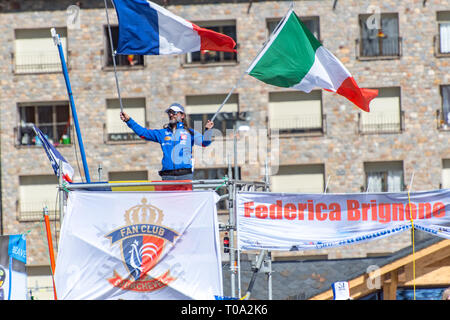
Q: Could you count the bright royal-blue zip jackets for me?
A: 1